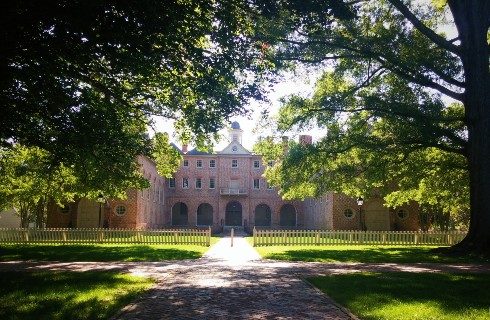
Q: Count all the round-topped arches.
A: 5